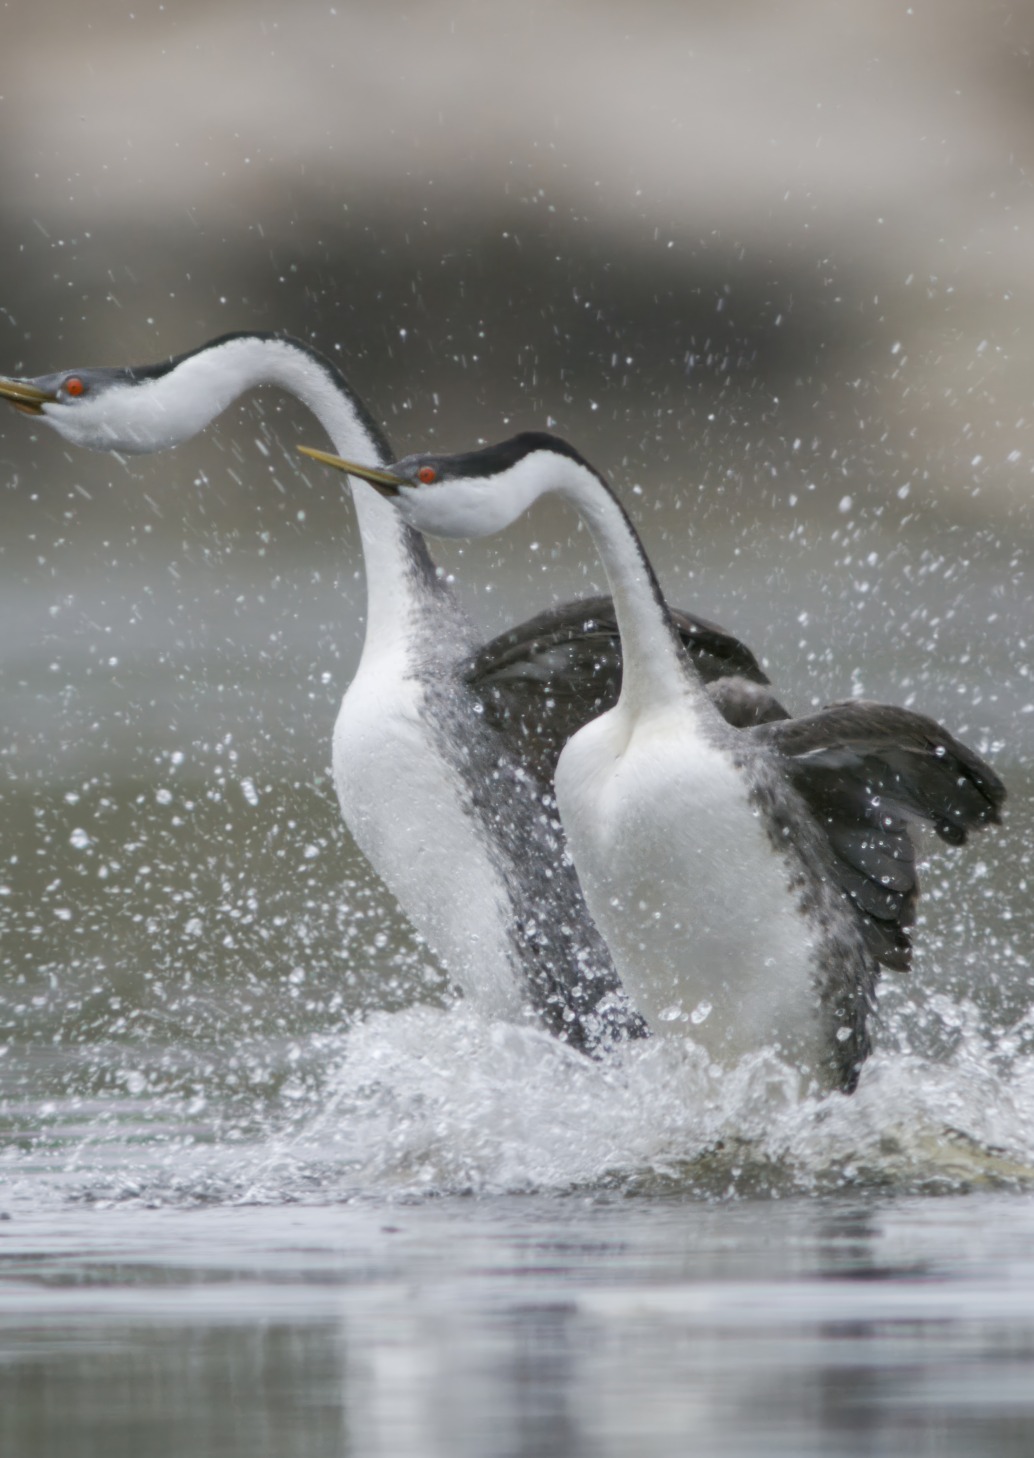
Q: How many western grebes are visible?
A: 2